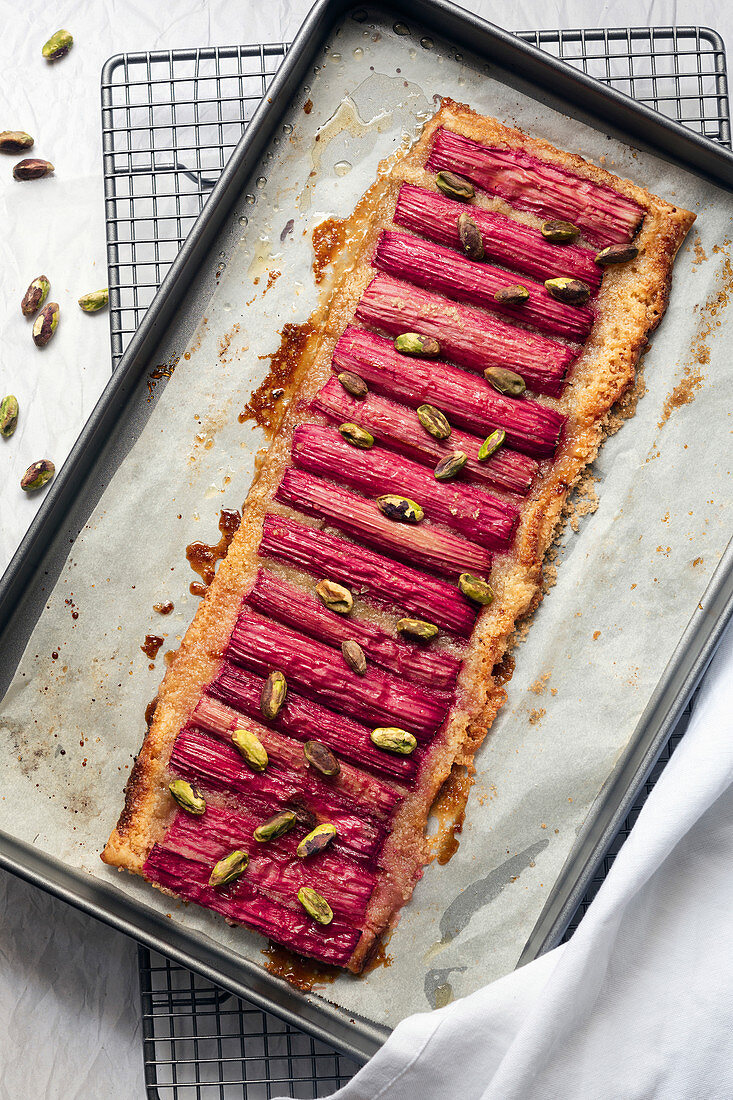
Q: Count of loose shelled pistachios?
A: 8